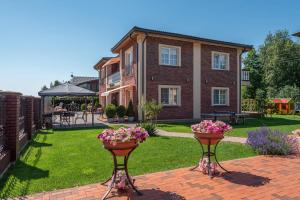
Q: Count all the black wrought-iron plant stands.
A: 2